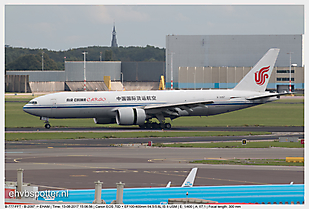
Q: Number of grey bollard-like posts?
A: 3